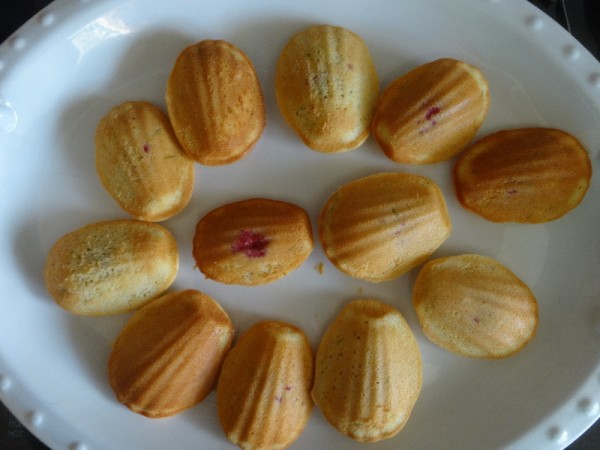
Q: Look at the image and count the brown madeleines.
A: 12